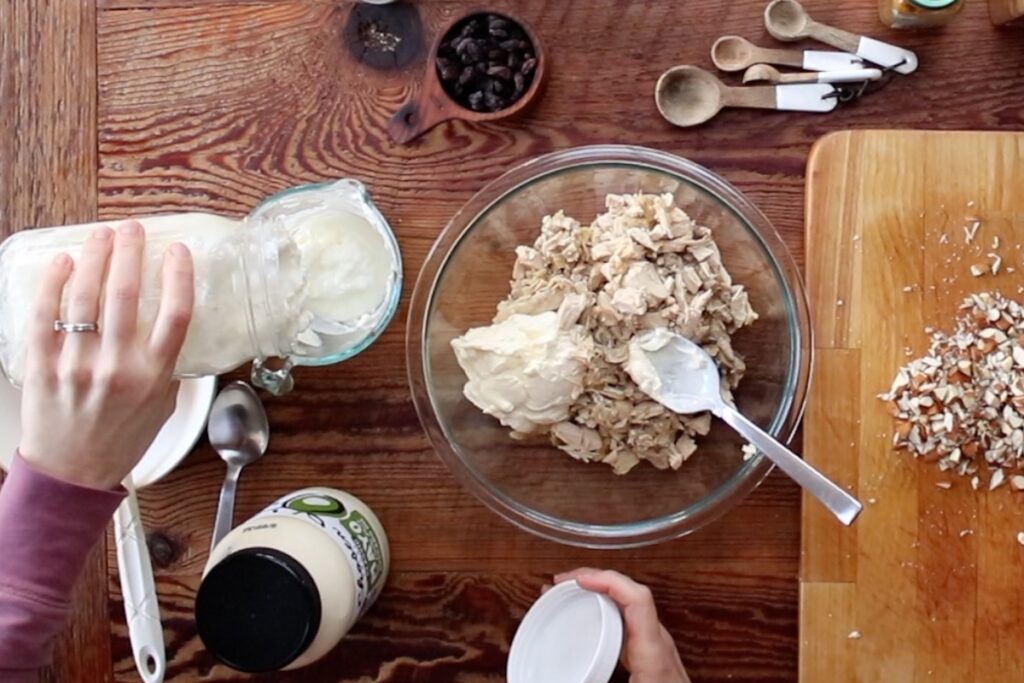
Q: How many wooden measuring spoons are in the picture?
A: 4